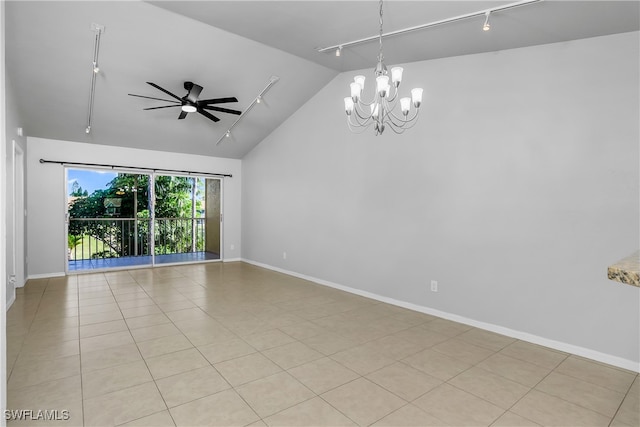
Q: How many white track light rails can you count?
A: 3